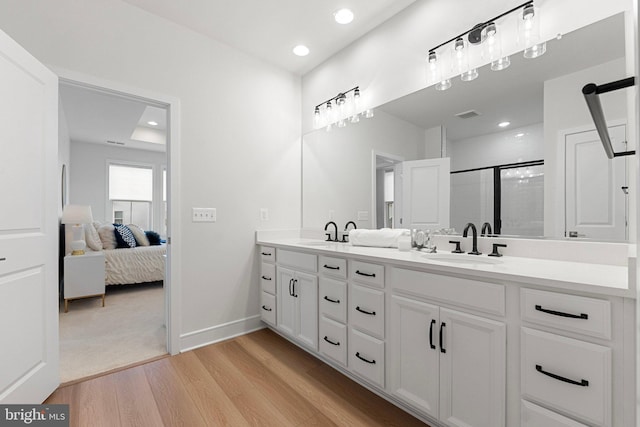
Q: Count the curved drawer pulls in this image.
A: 11